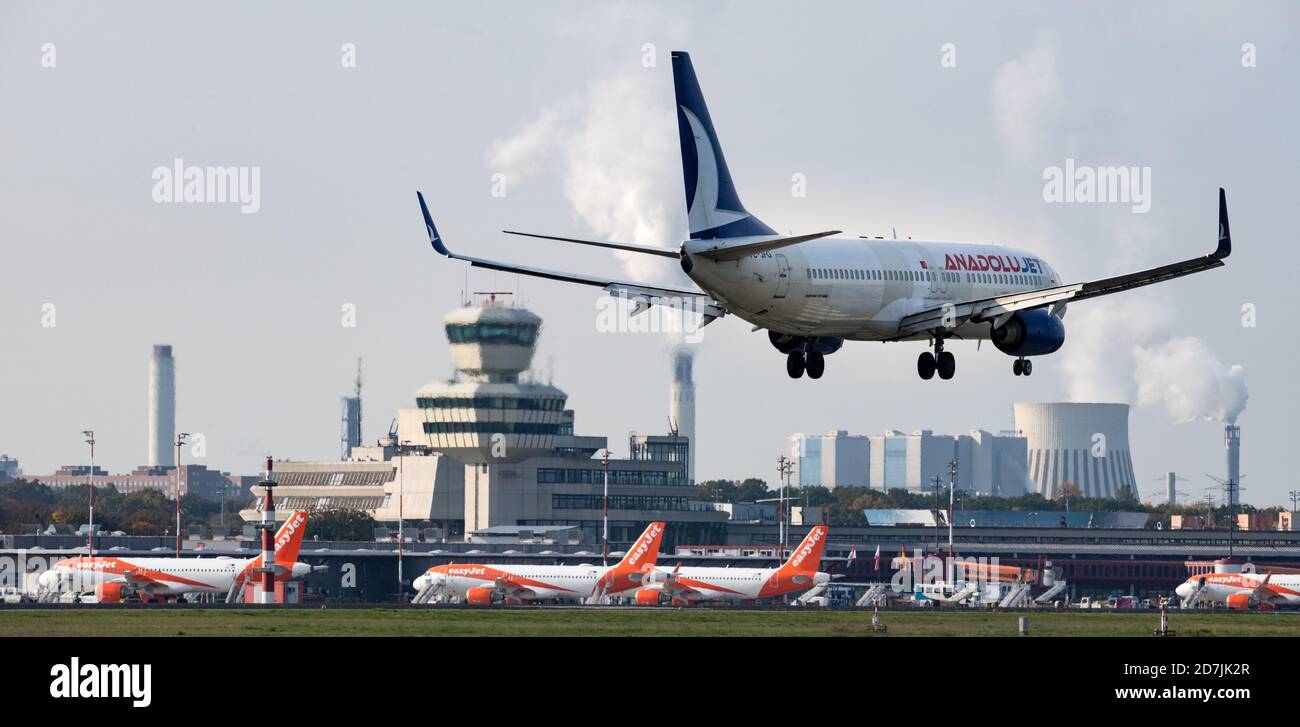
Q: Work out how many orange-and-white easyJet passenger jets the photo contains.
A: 4